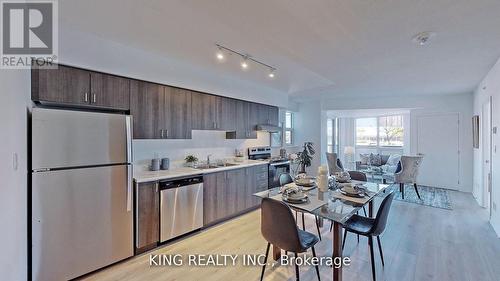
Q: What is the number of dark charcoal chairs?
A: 4